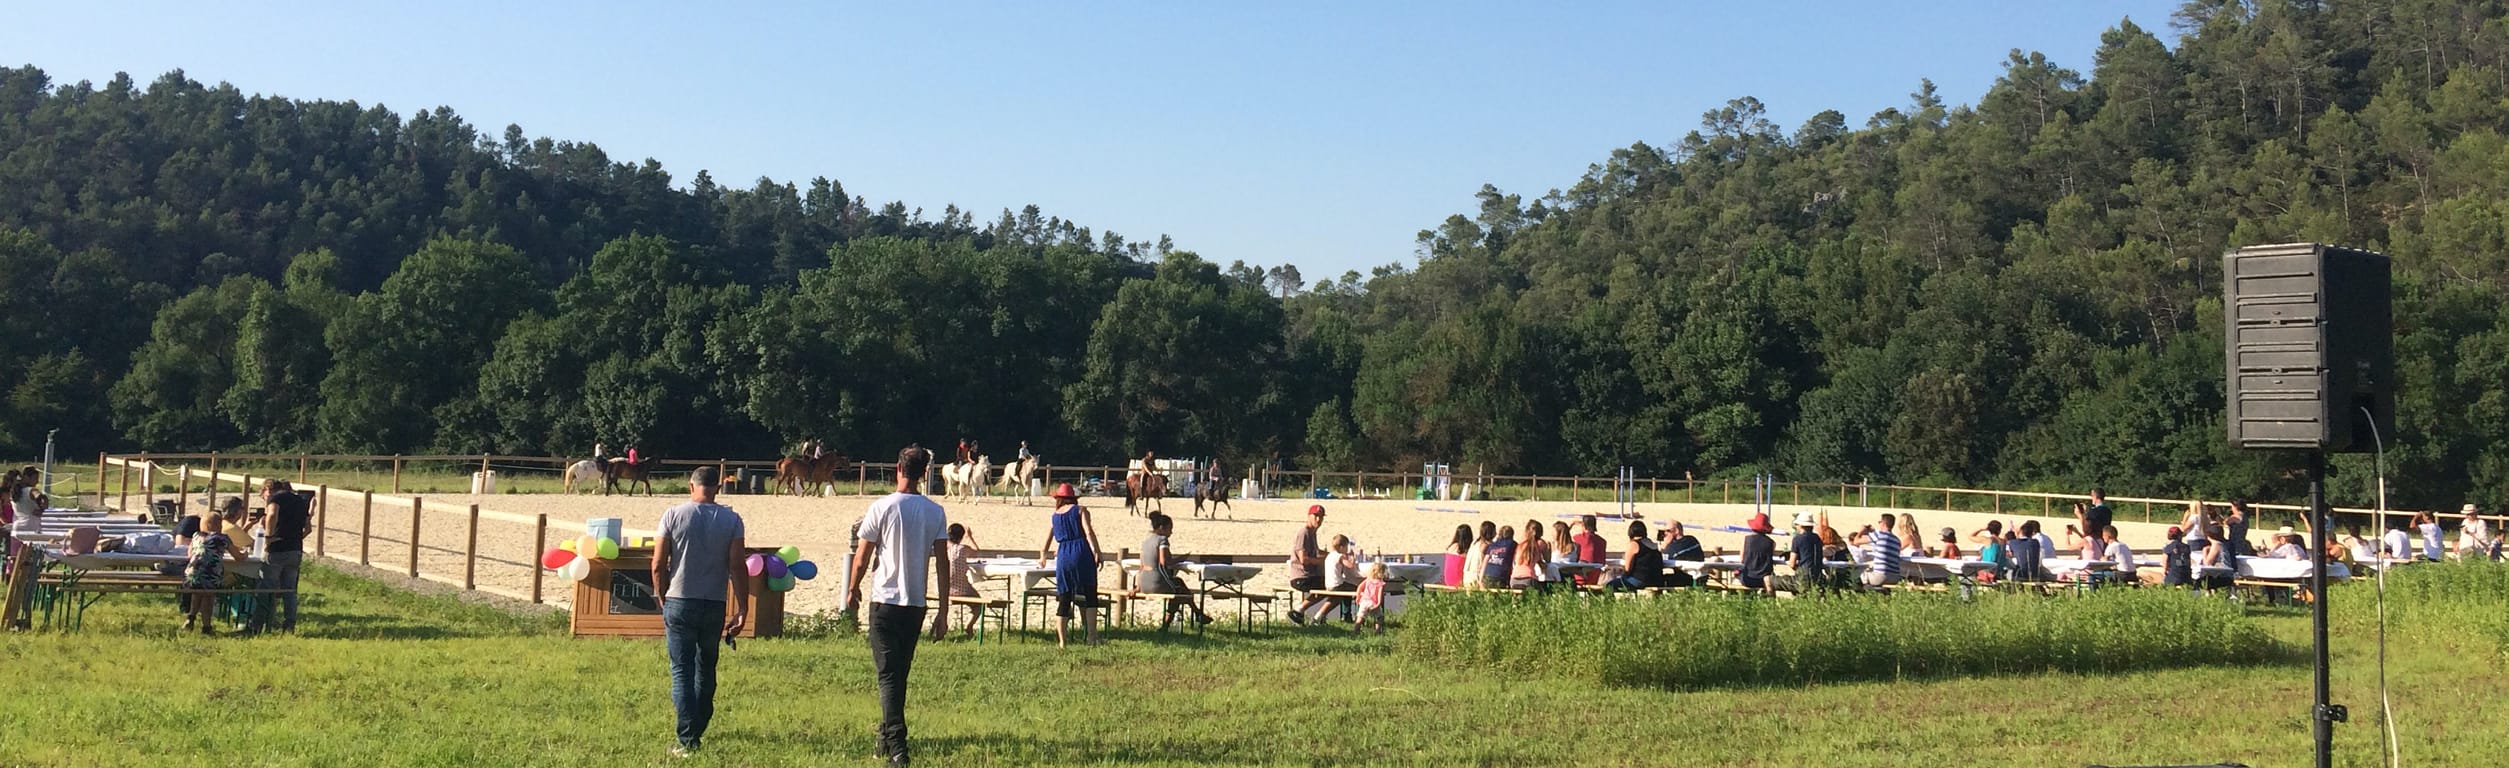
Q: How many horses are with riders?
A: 9